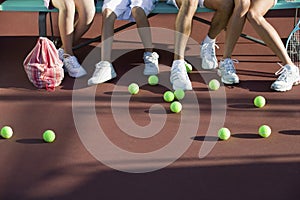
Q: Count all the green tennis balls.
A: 12